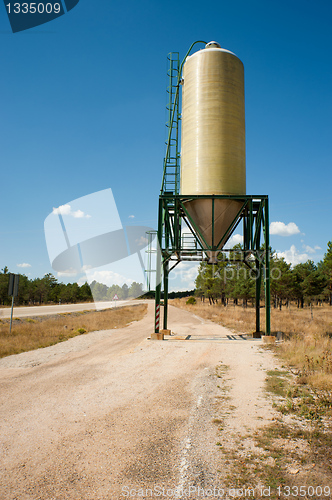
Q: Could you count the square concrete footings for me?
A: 4